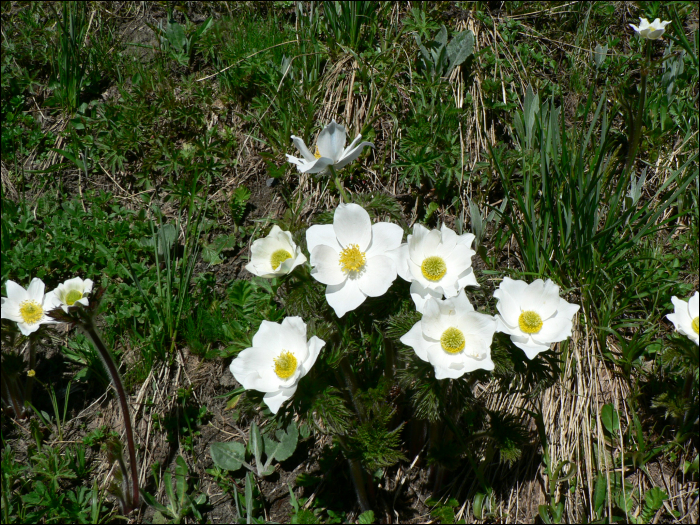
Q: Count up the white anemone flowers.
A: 11